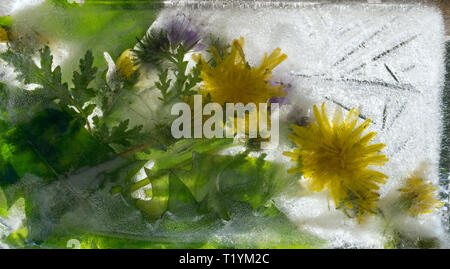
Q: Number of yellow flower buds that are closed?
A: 1